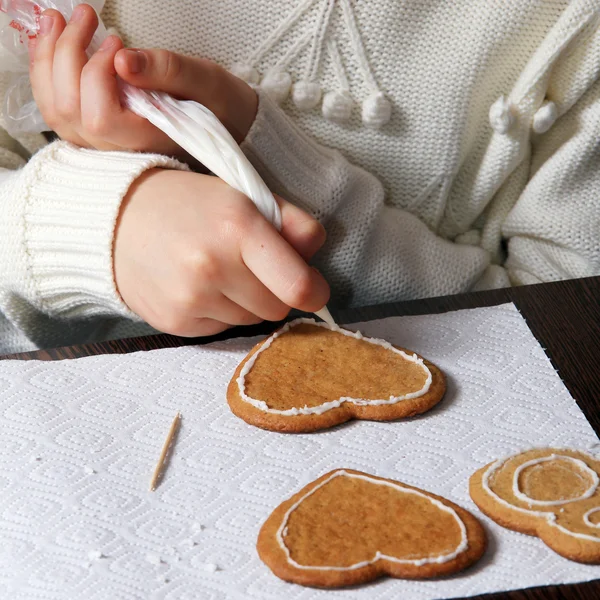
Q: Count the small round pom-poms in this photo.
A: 7